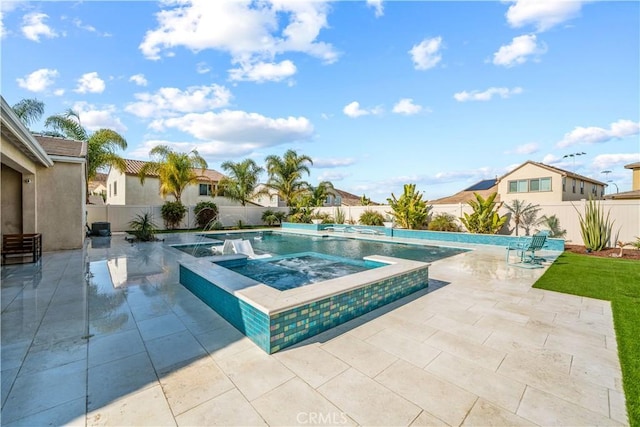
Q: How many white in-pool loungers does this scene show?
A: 2